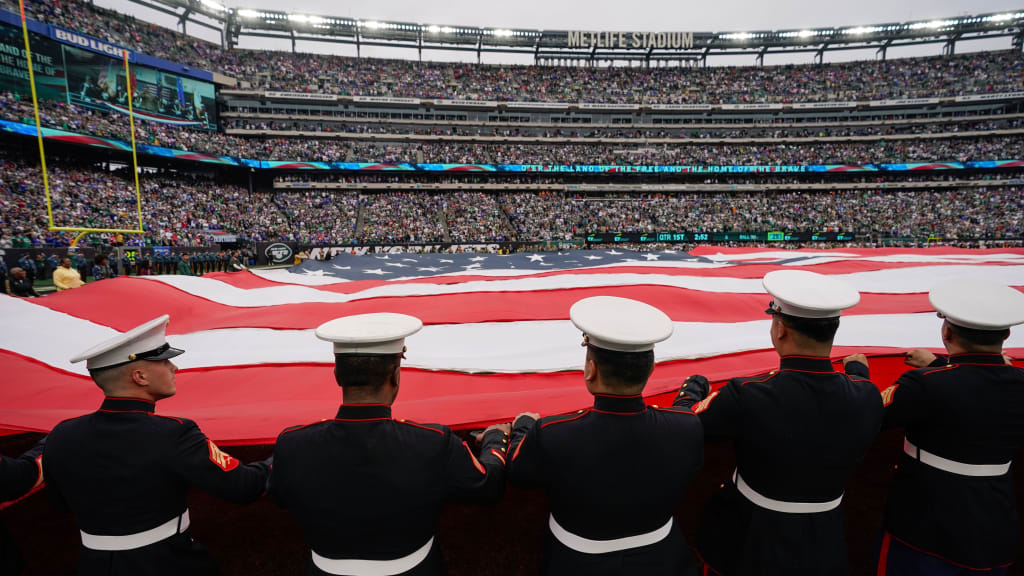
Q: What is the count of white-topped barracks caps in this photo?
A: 5